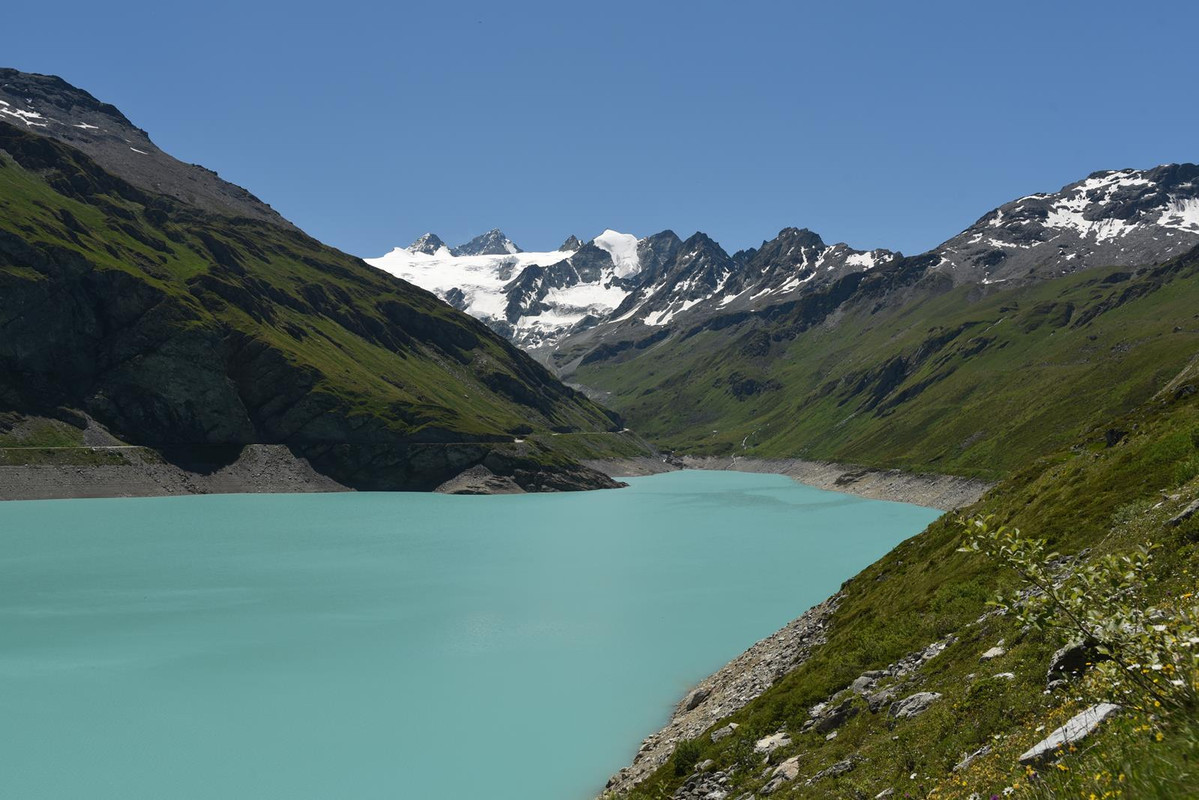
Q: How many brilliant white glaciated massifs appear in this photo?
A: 1